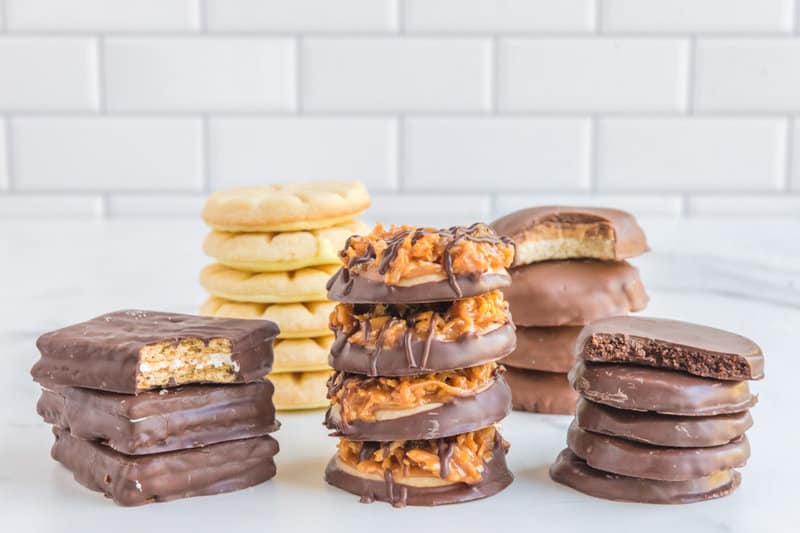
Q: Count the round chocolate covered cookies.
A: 9